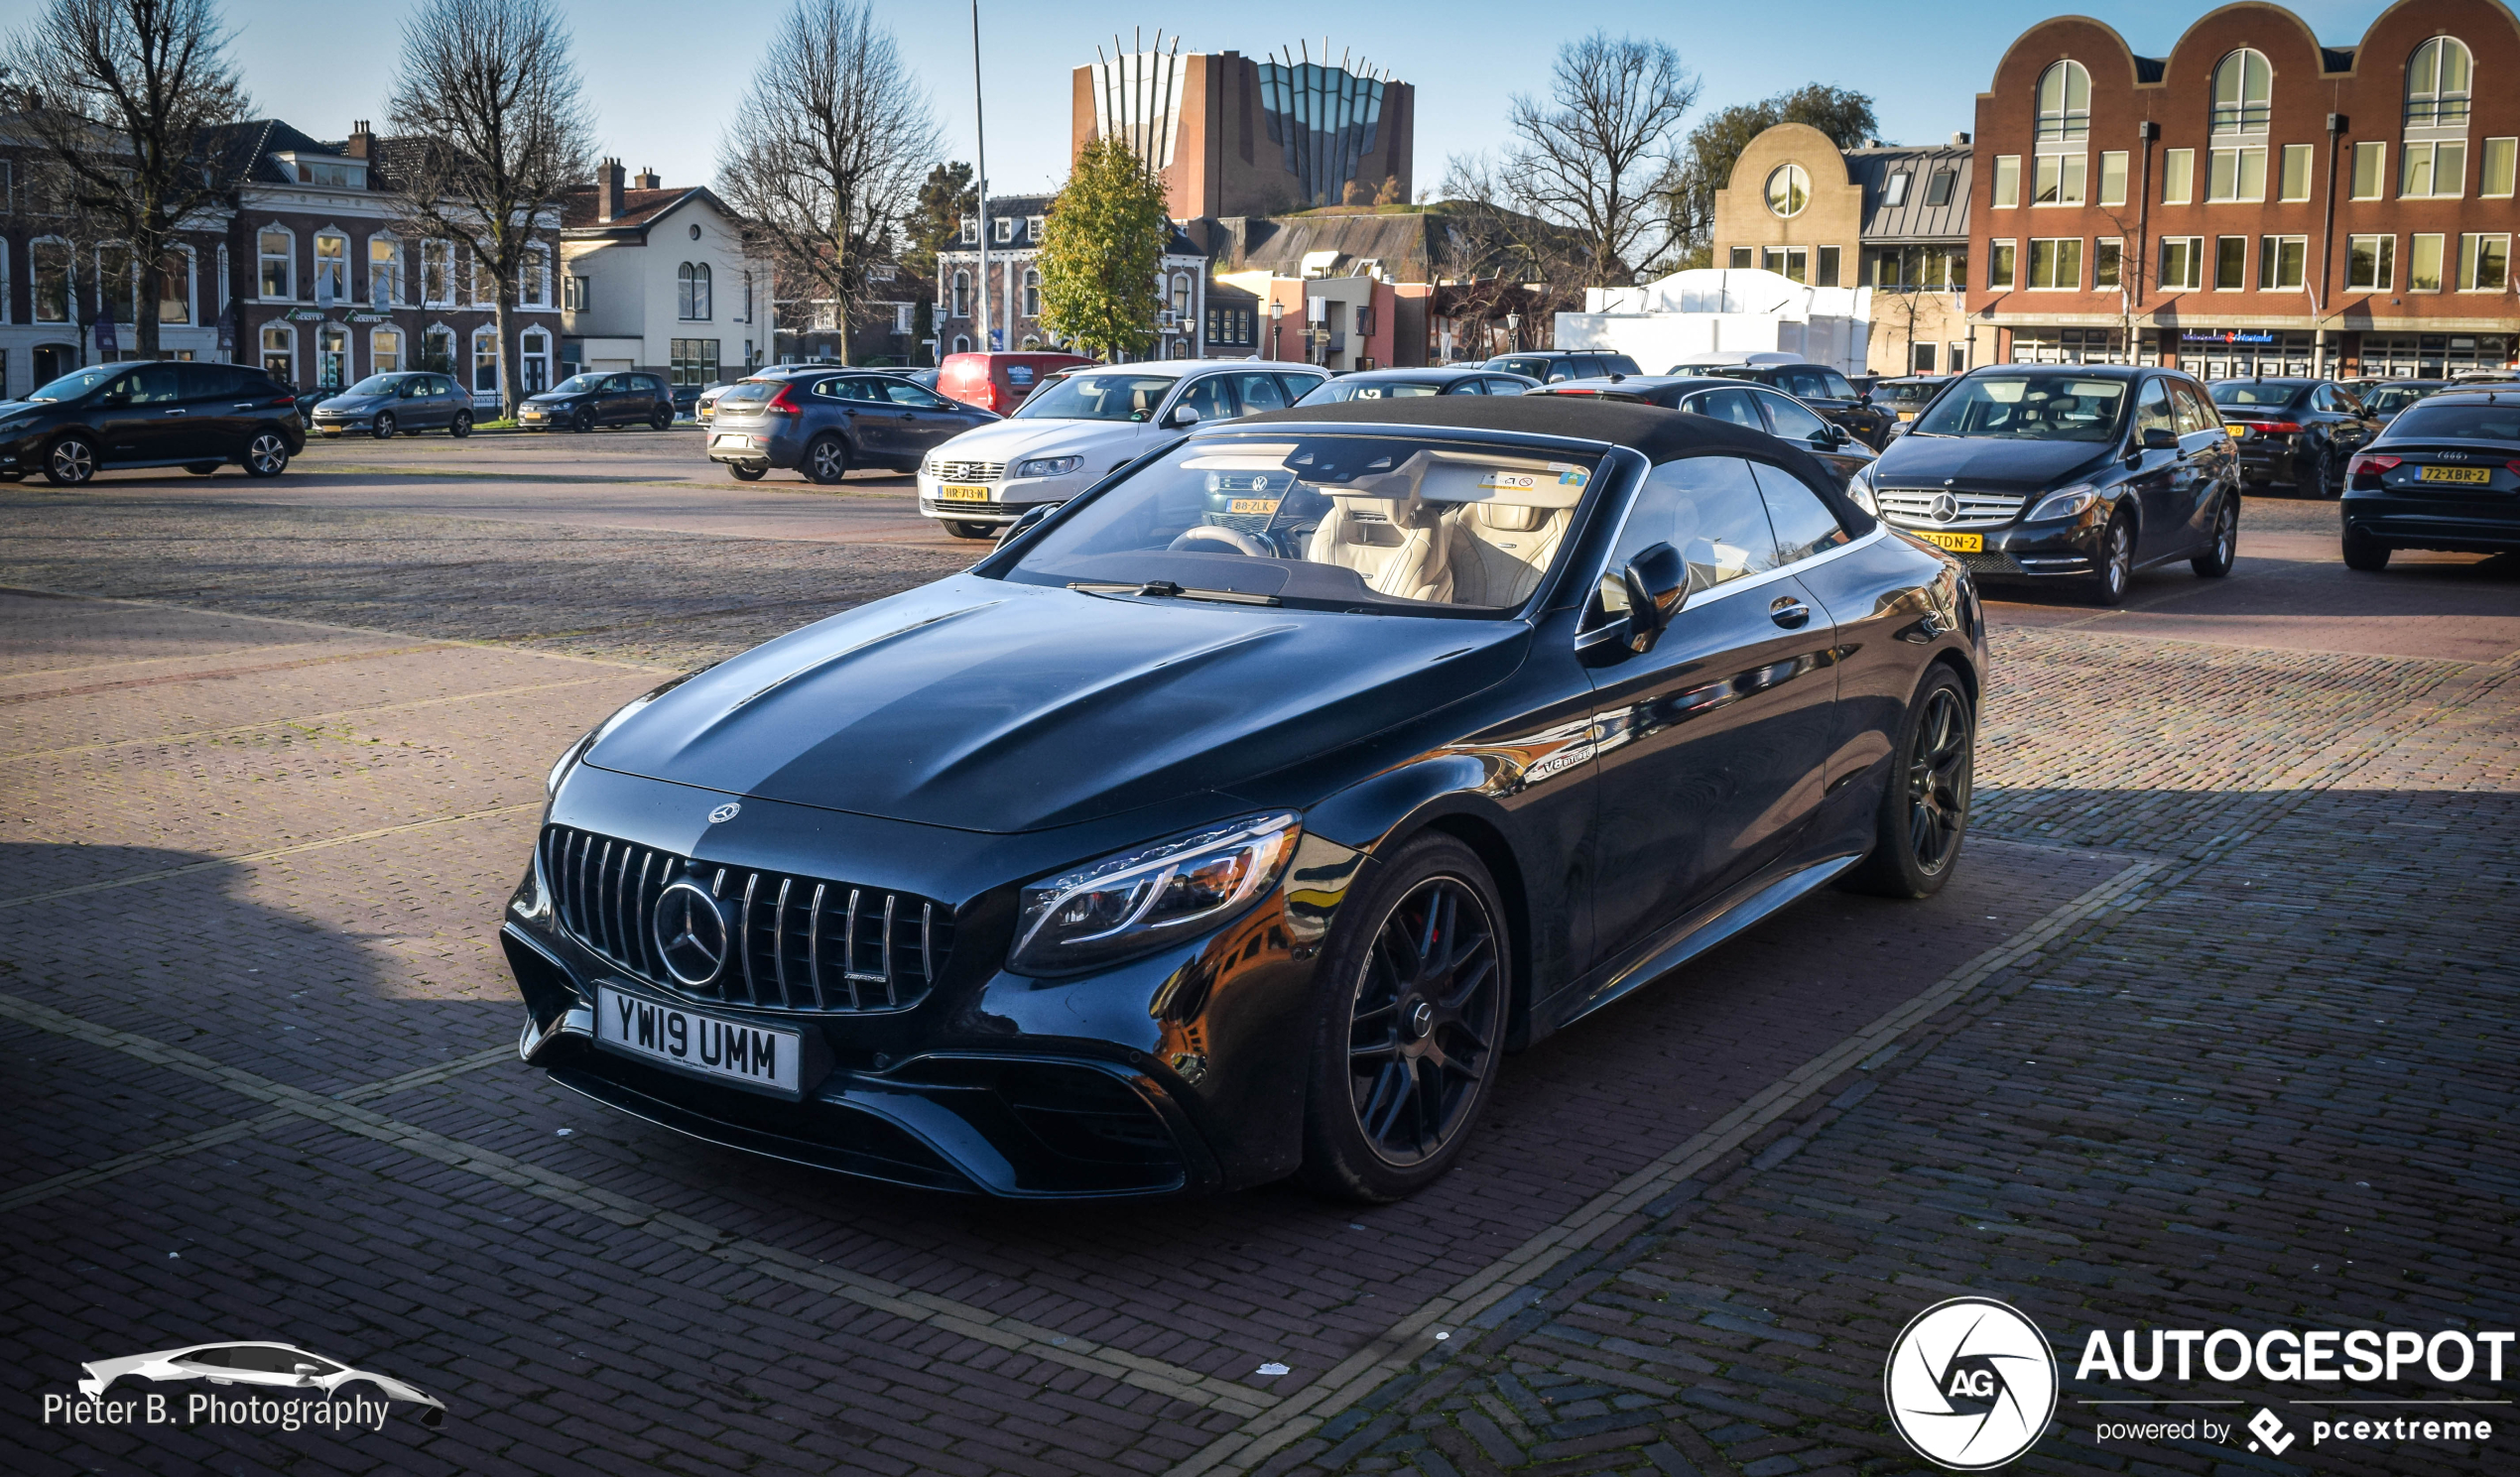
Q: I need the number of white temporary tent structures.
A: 1